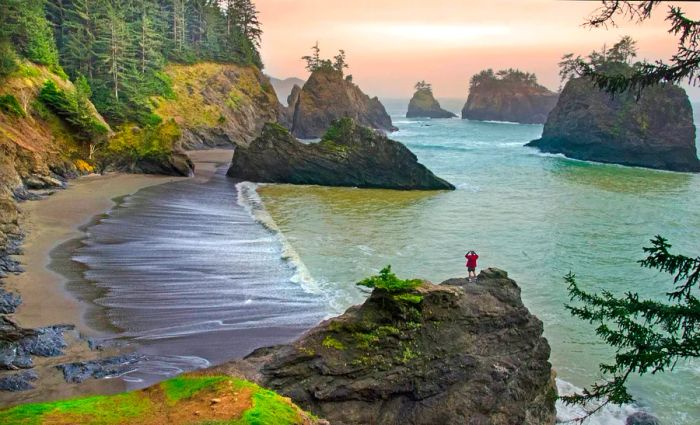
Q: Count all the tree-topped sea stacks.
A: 4